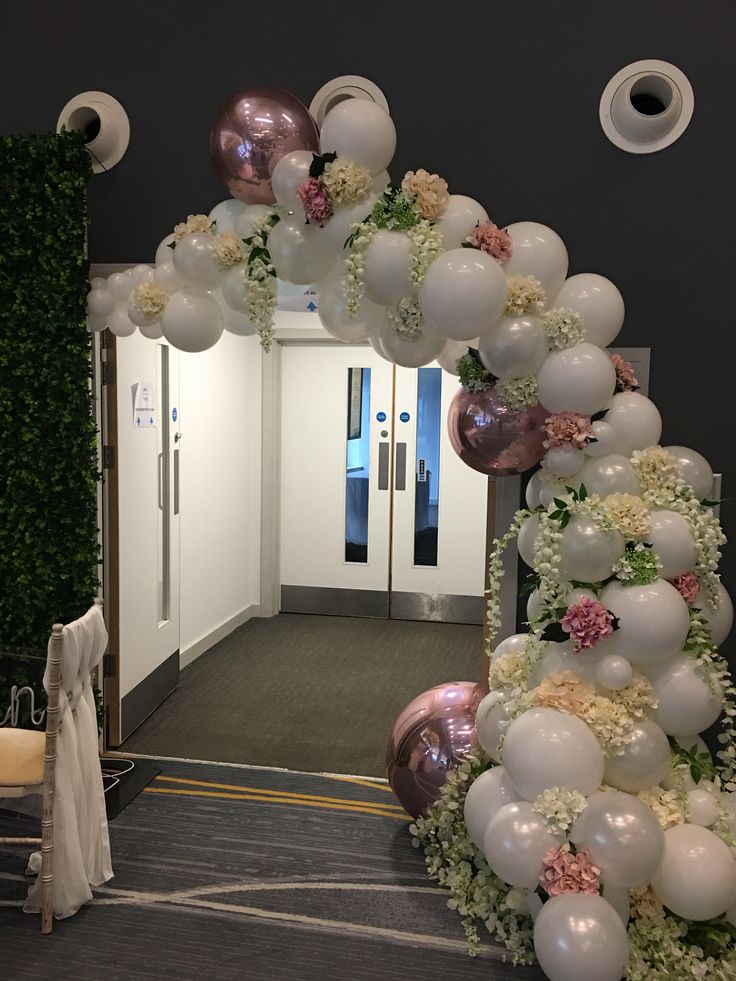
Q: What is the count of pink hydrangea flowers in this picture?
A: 7